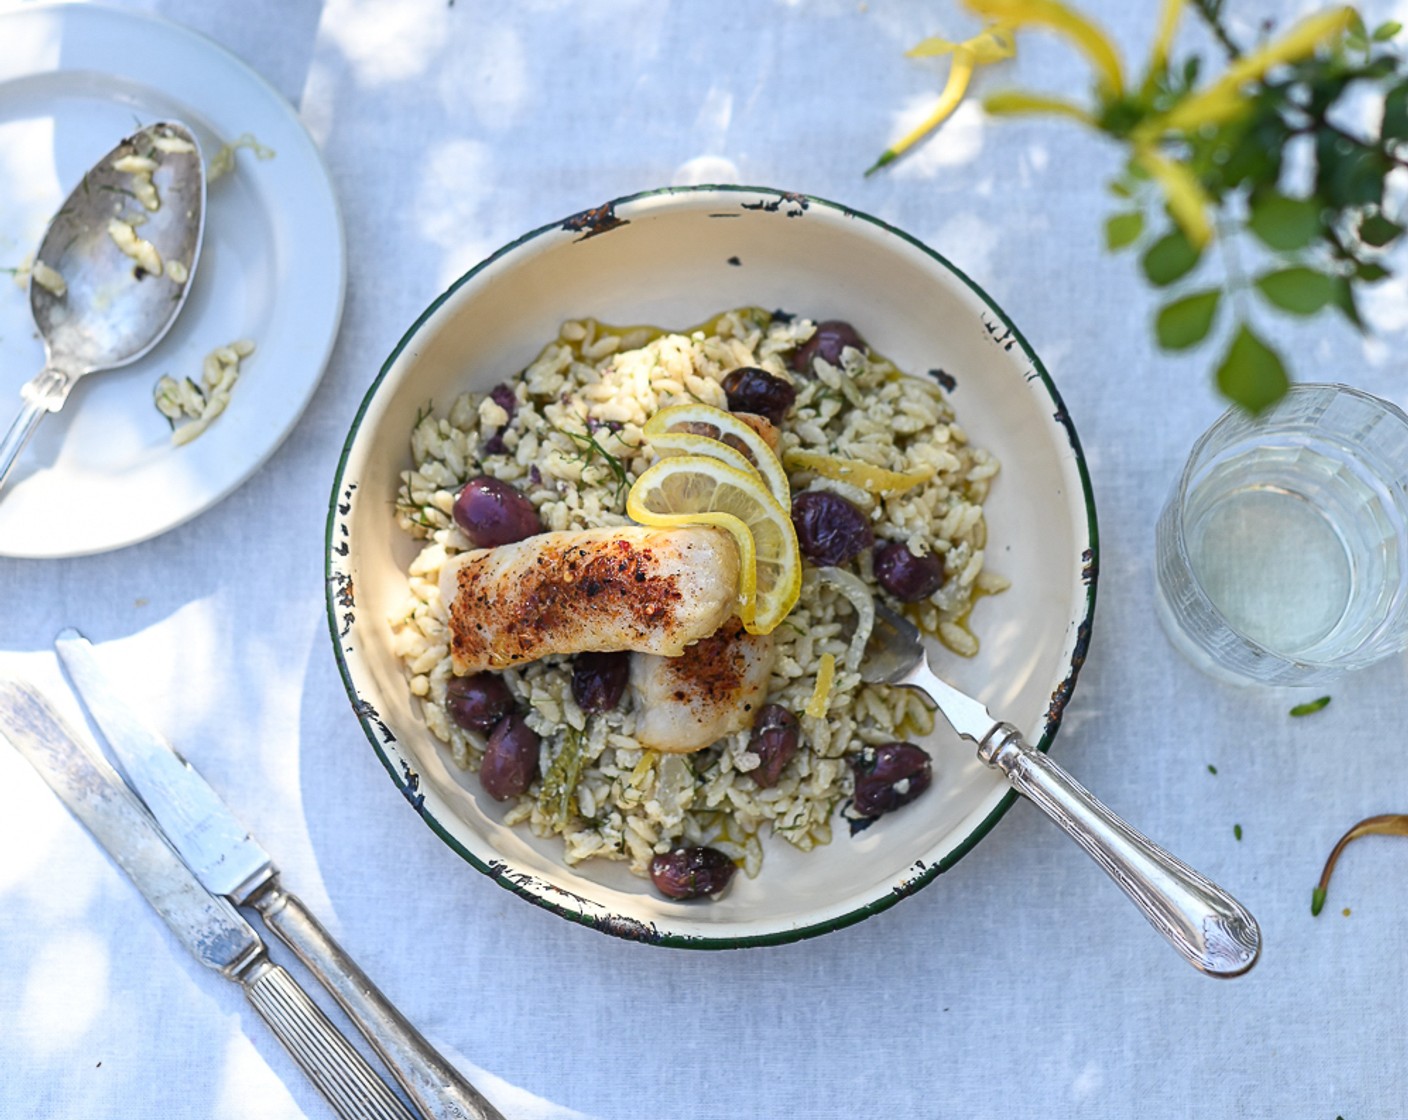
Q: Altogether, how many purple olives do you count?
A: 11